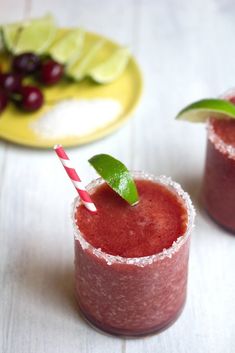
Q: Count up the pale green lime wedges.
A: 5